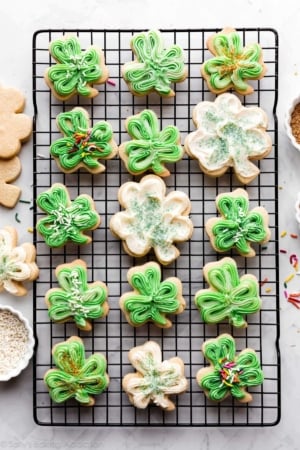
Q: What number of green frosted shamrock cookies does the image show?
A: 12